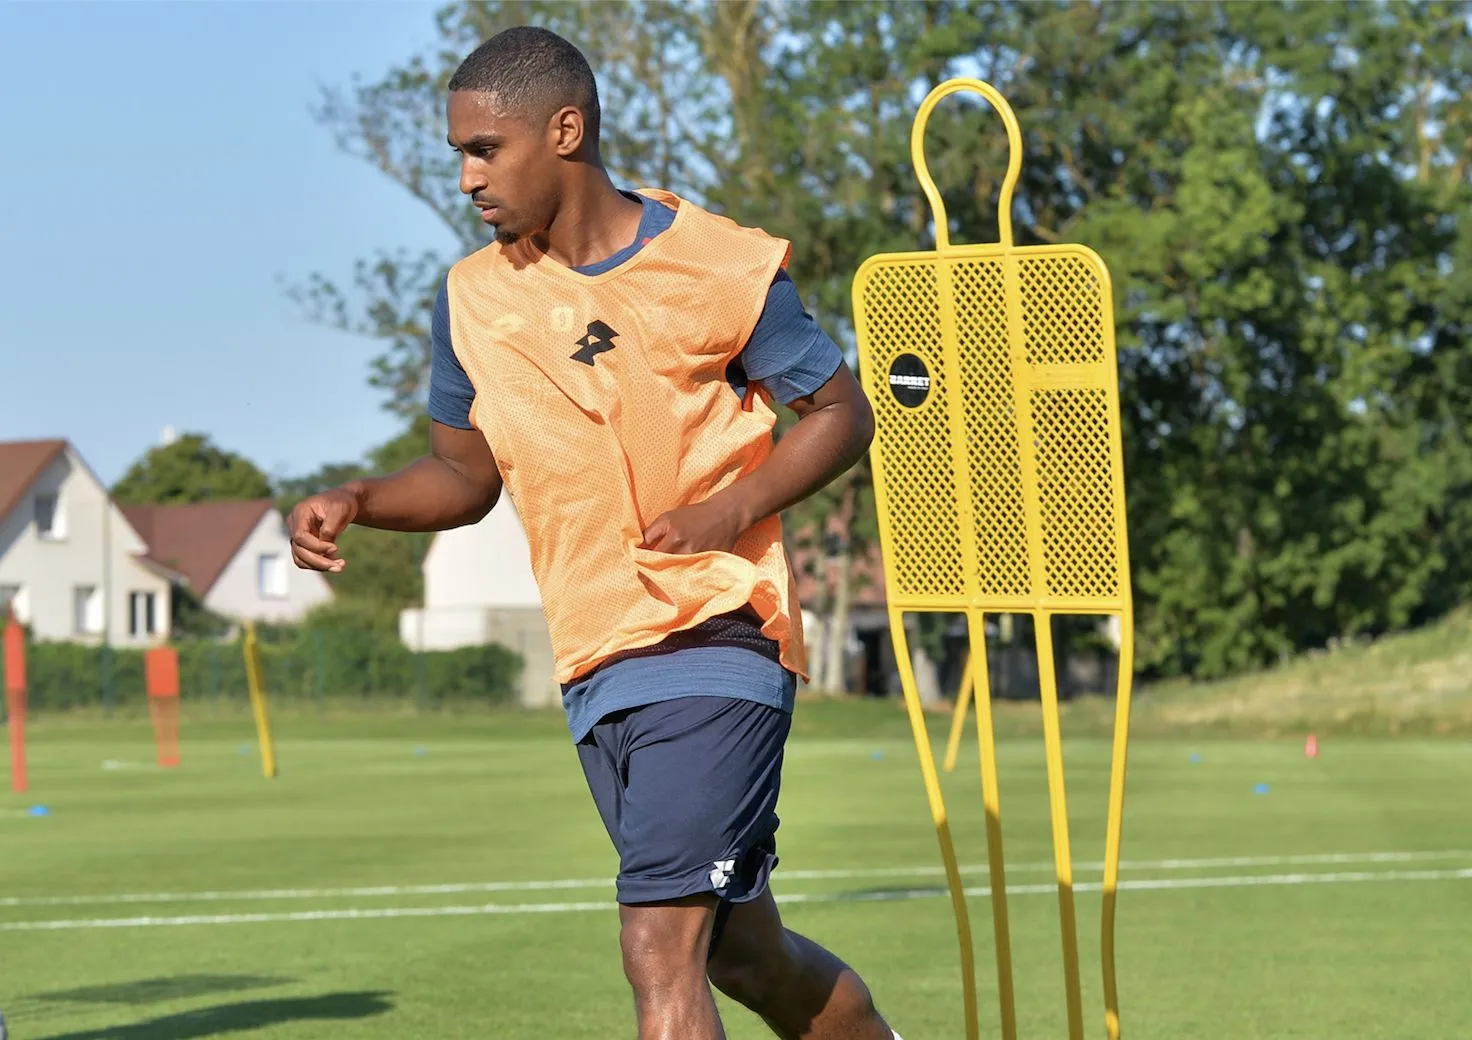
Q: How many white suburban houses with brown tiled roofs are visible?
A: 2